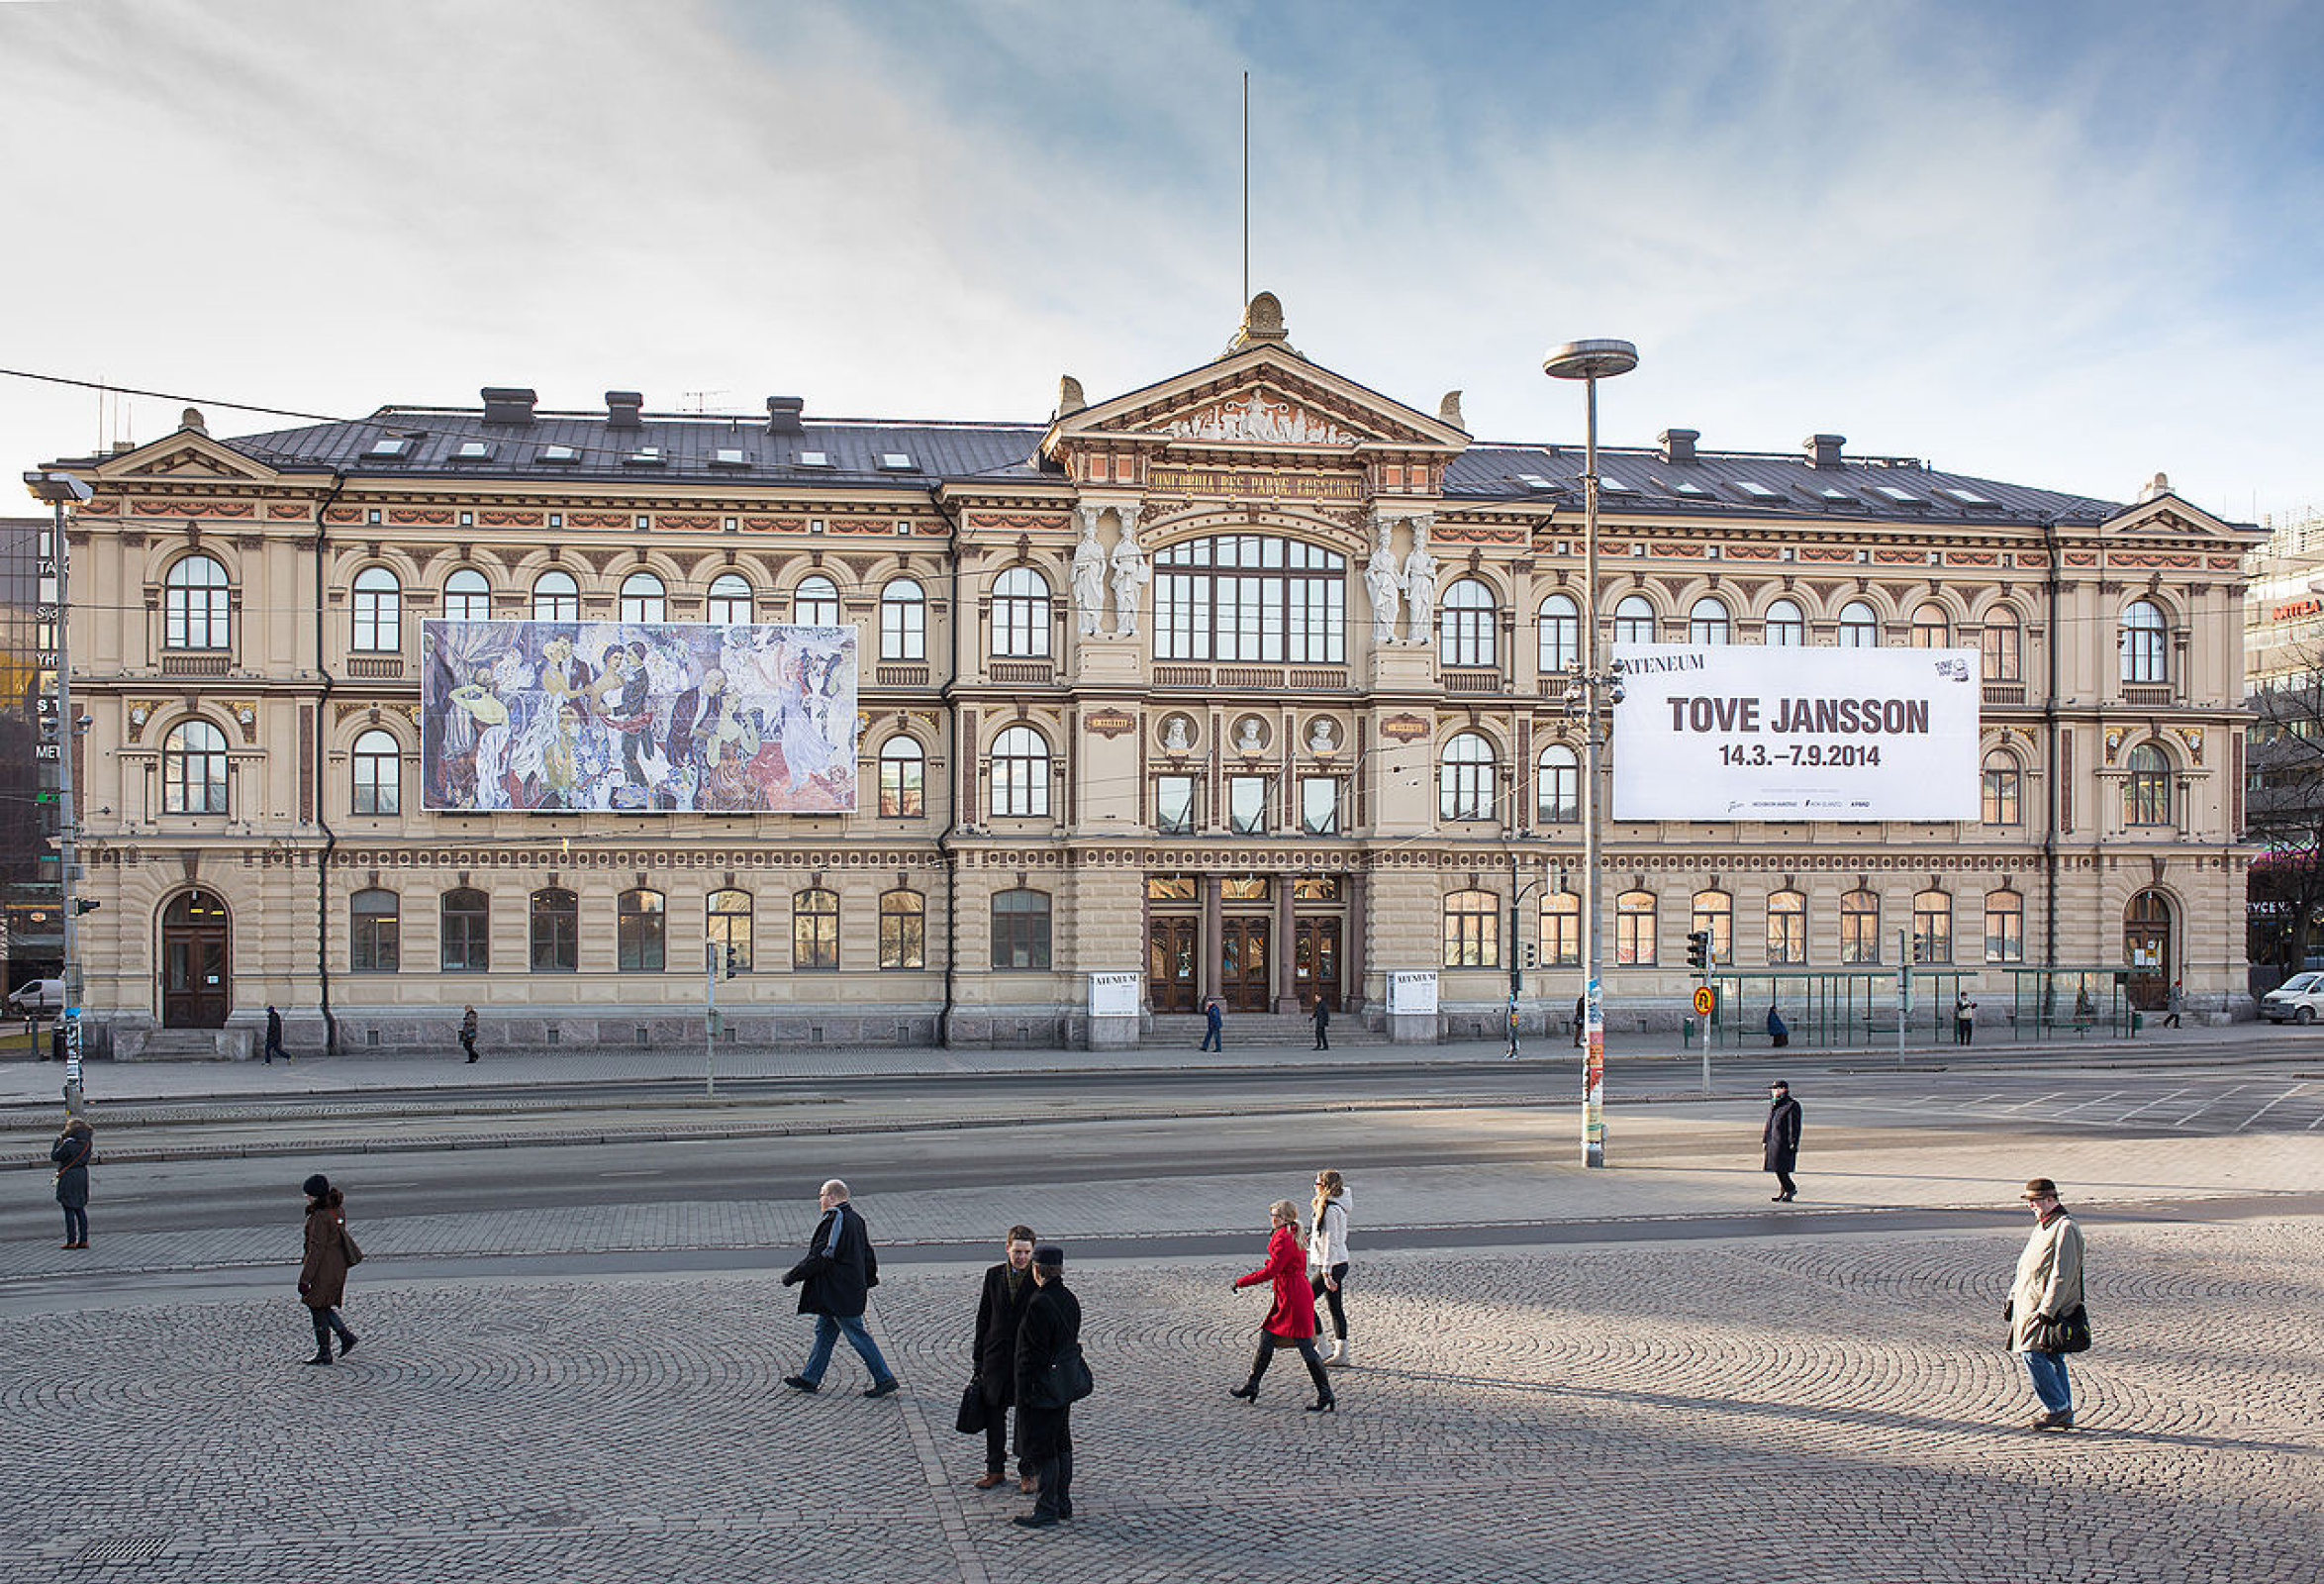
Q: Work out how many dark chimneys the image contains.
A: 5